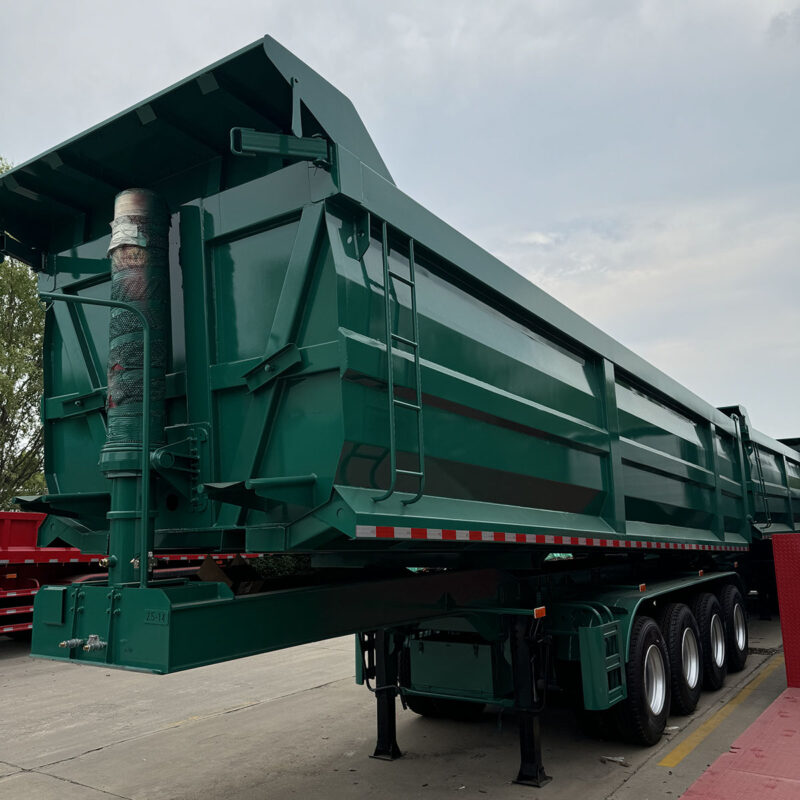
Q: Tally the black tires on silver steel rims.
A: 4